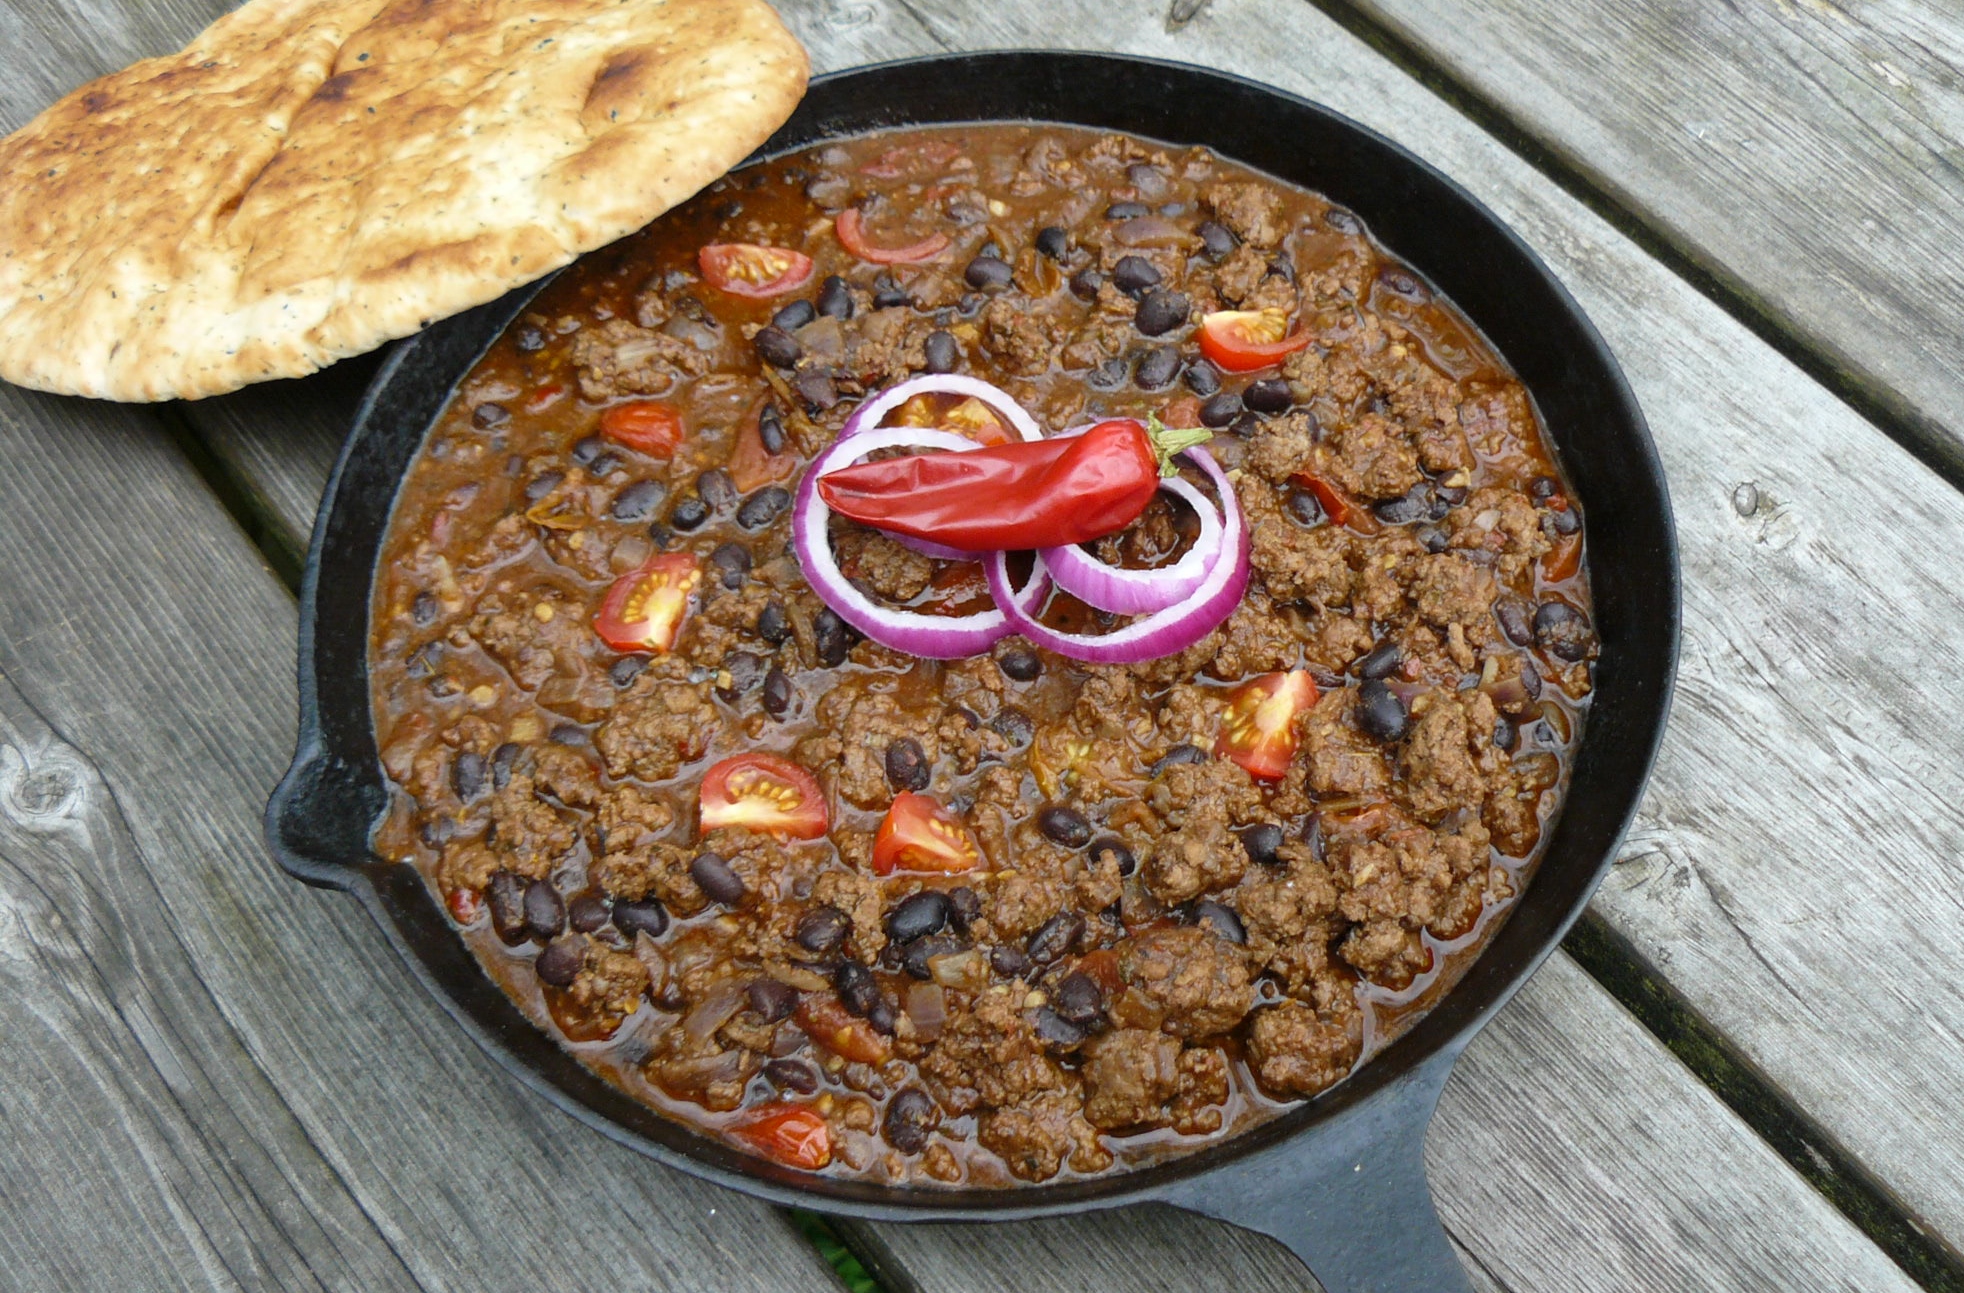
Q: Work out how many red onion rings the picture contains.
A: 4